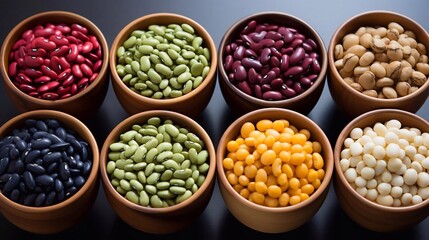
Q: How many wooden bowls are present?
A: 8